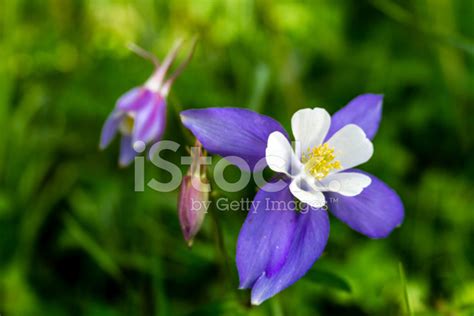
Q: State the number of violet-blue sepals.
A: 5